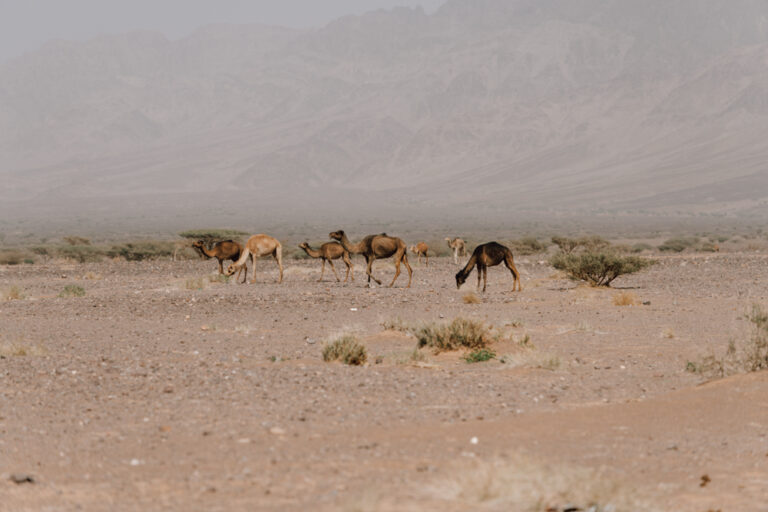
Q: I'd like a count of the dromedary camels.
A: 7